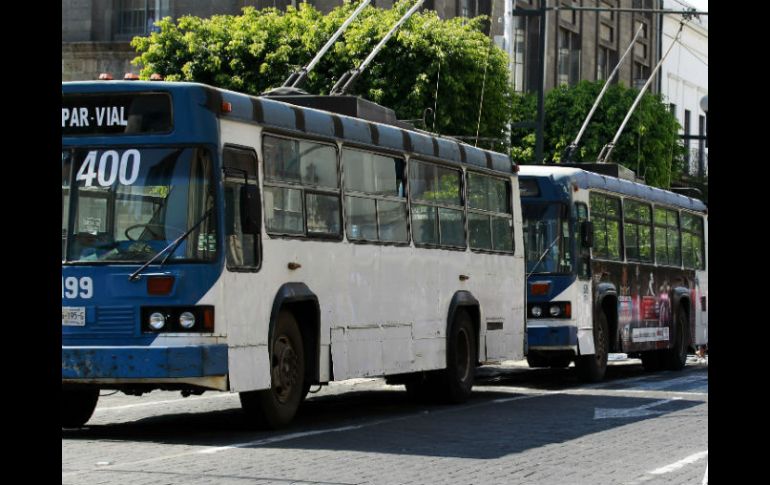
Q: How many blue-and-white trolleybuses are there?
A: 2